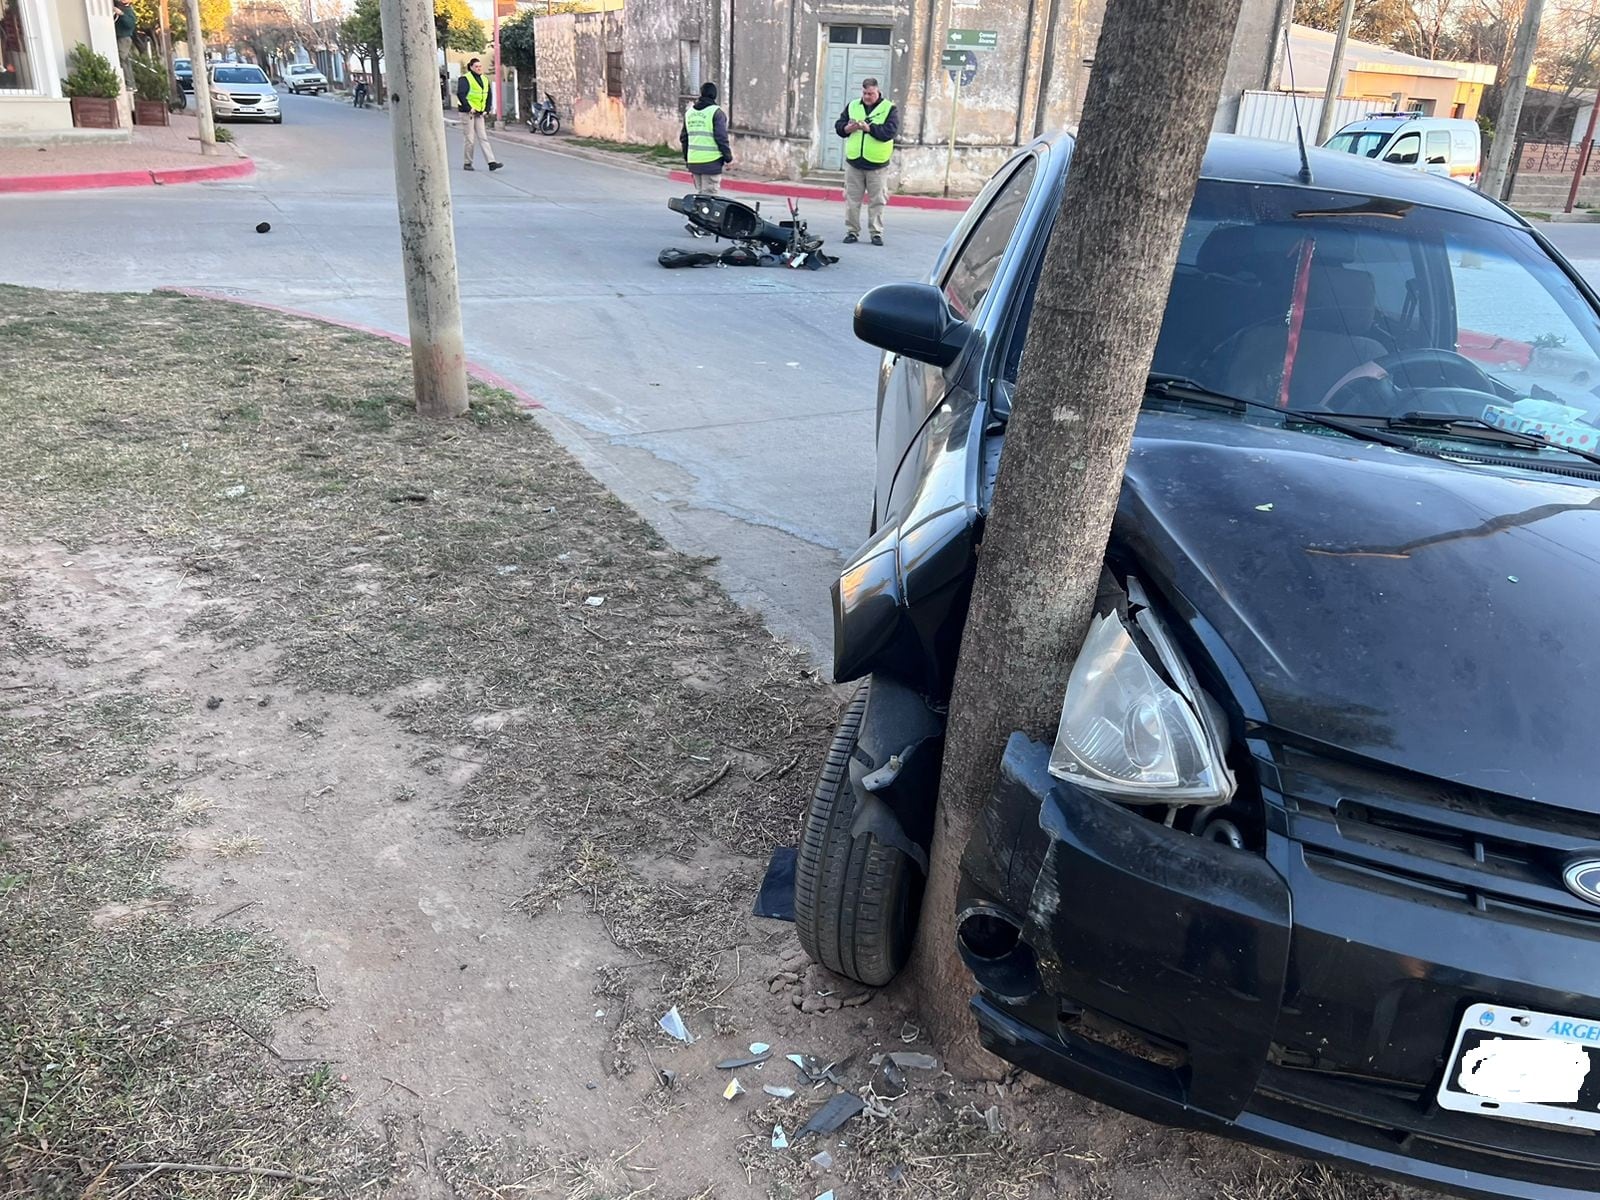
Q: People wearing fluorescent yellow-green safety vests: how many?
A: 3